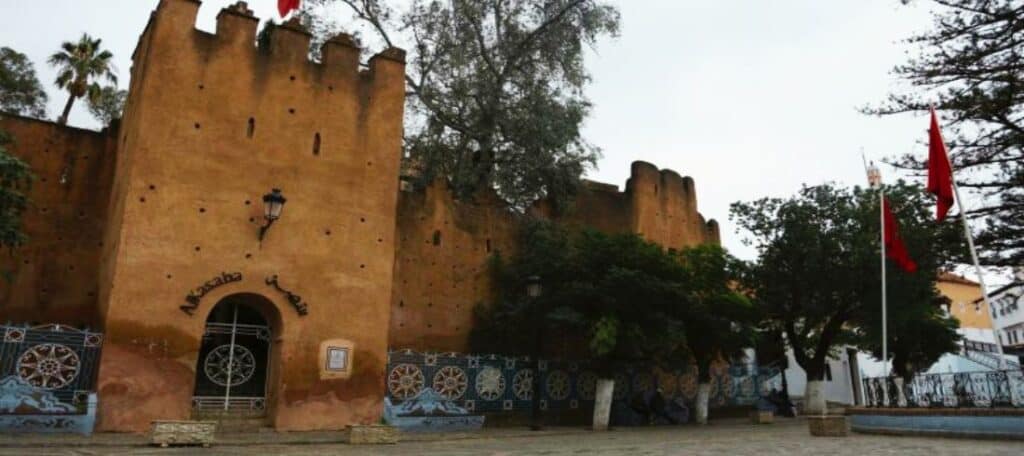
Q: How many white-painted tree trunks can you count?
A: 3